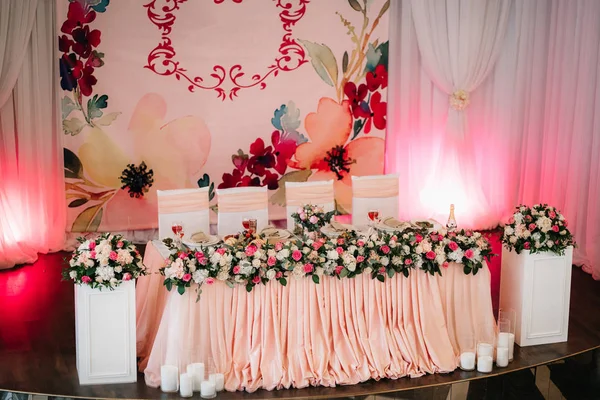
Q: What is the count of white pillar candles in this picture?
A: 10